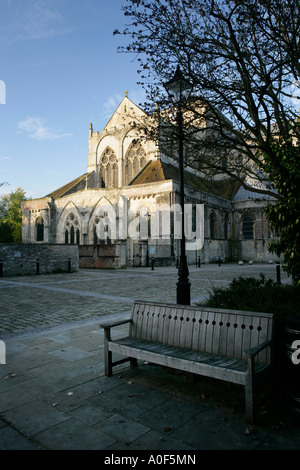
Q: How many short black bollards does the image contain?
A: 8